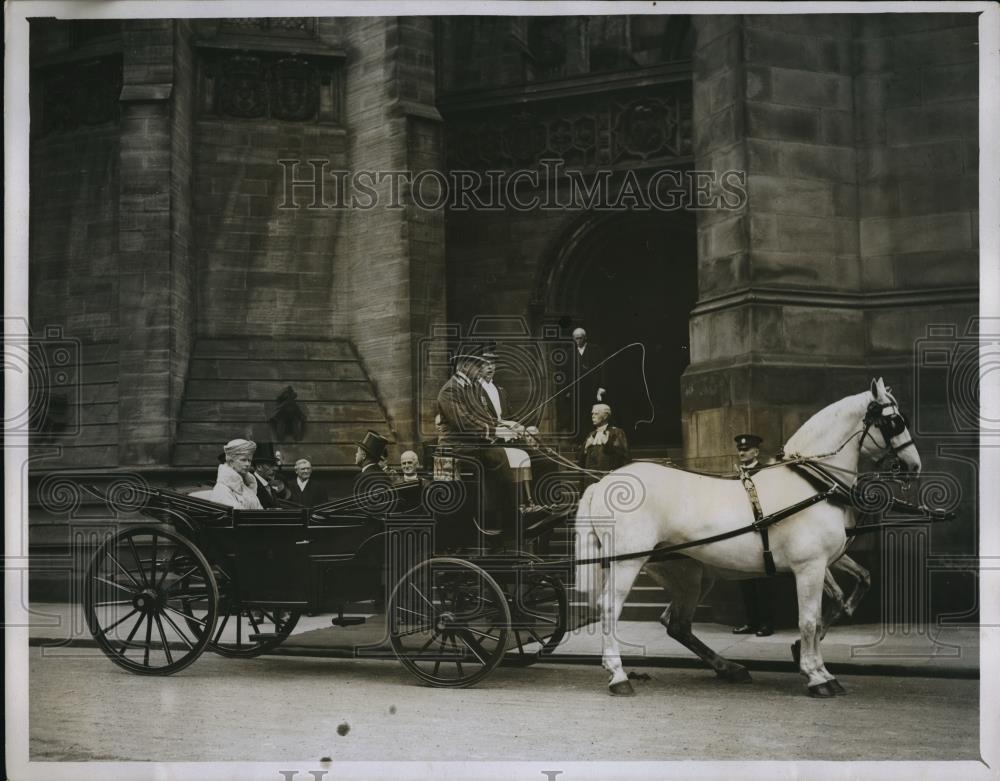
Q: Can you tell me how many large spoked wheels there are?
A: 4